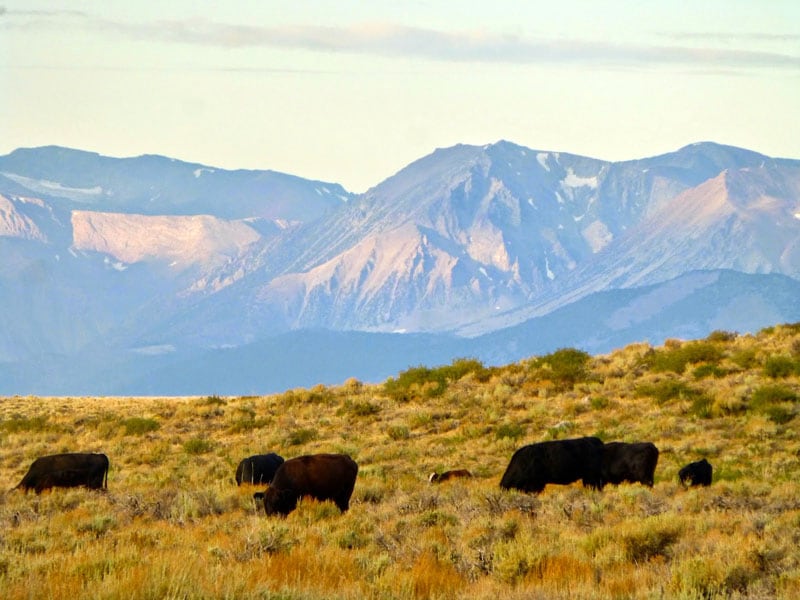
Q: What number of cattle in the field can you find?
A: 7